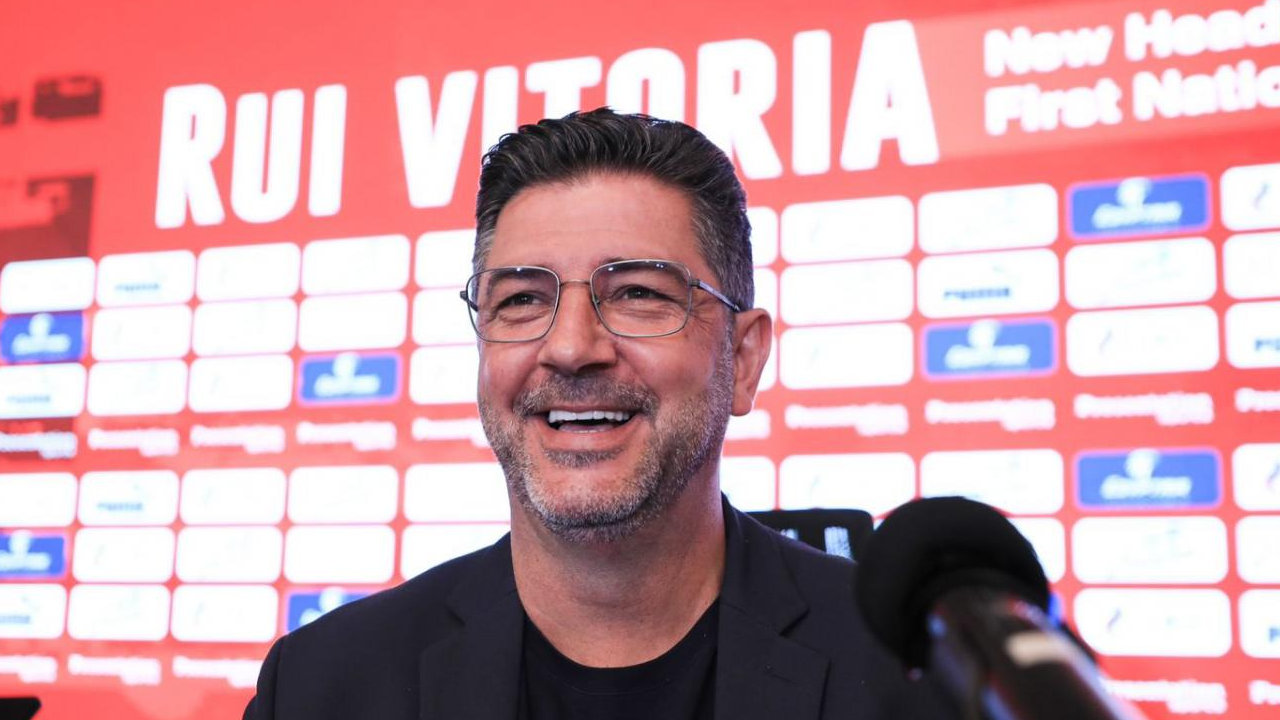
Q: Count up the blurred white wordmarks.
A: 15